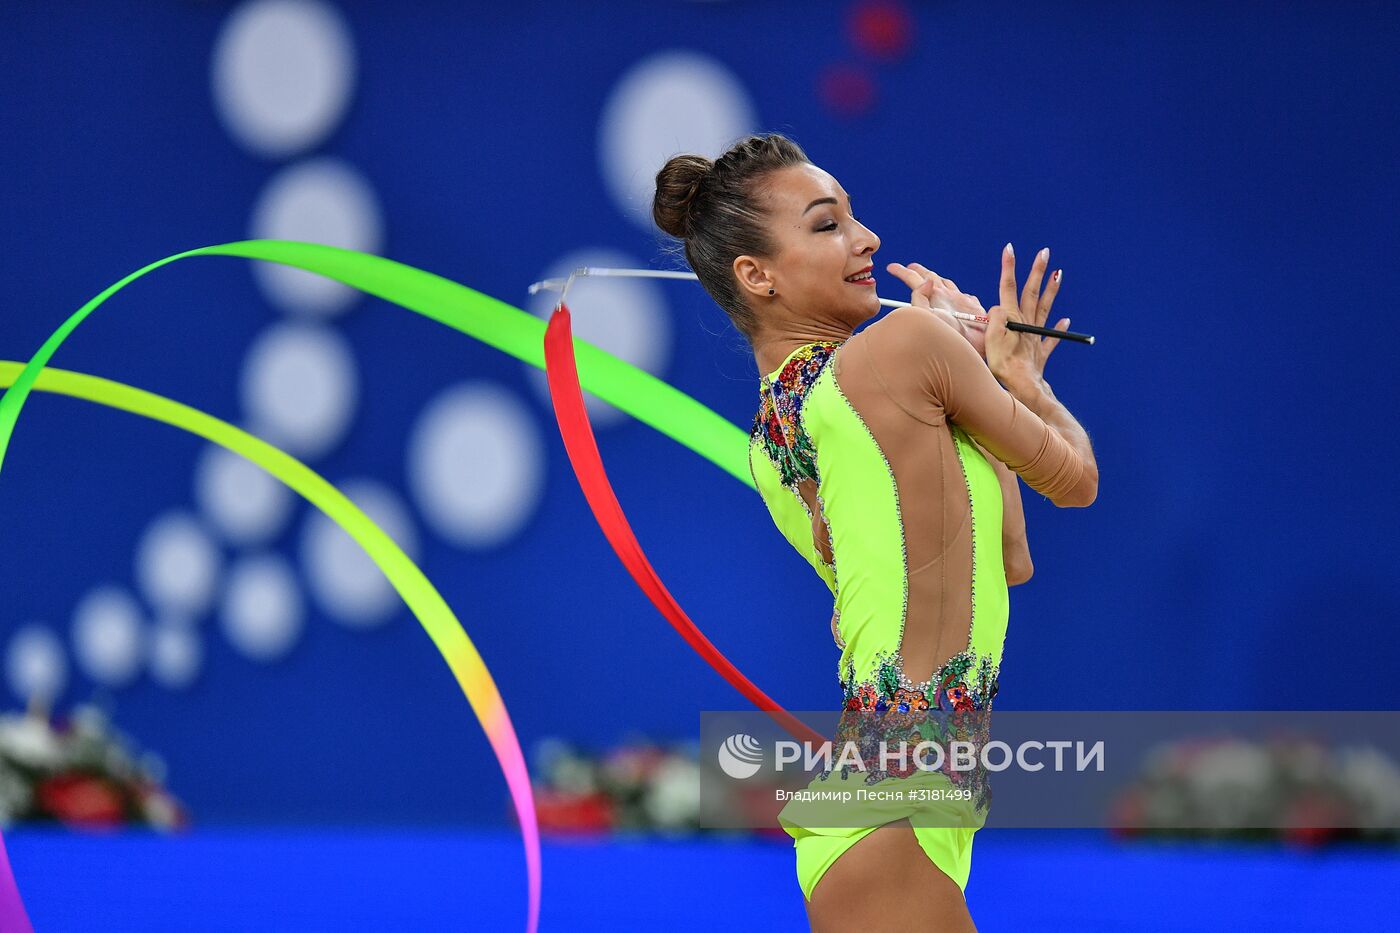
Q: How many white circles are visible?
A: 13